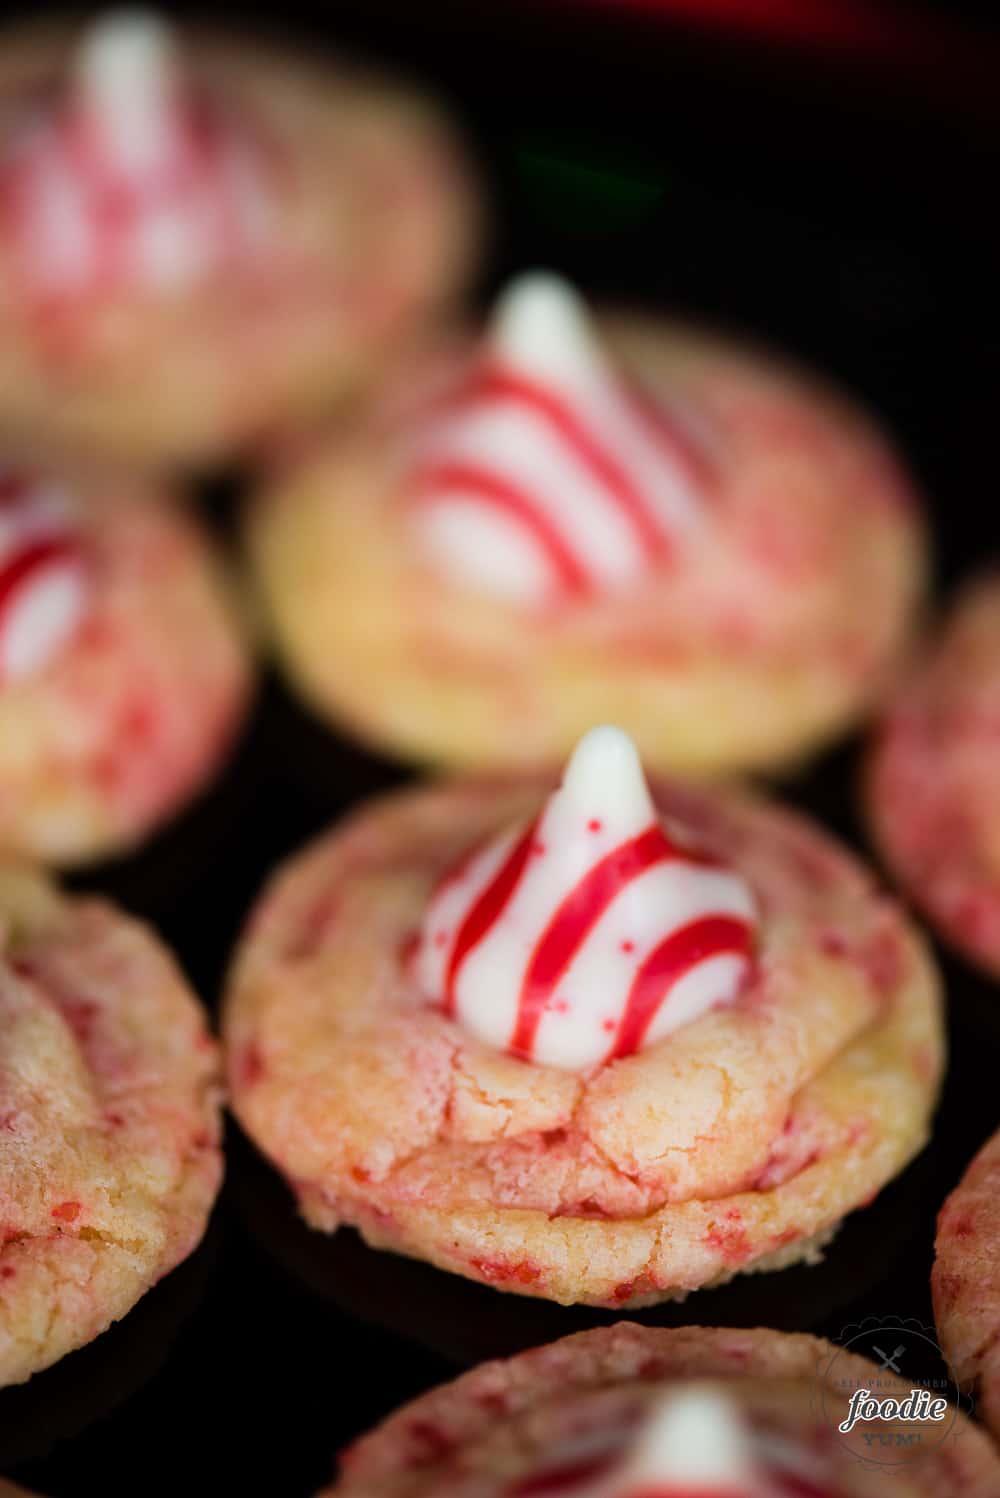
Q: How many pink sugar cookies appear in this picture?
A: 8